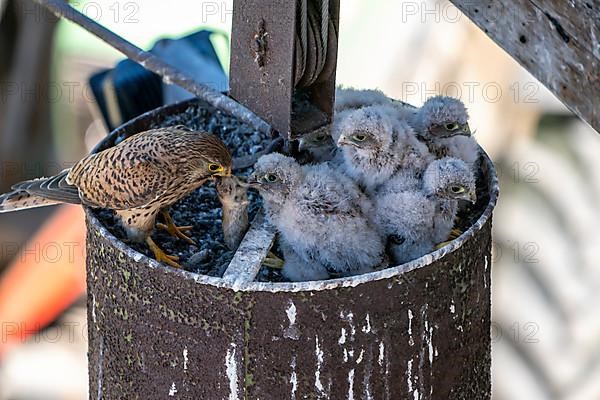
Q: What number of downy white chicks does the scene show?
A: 5